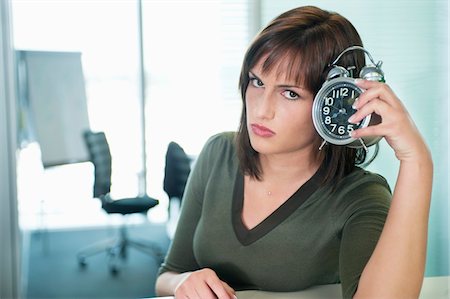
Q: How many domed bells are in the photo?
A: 2